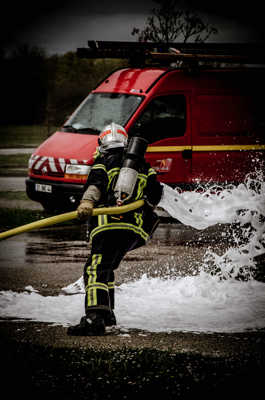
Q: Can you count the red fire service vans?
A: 1